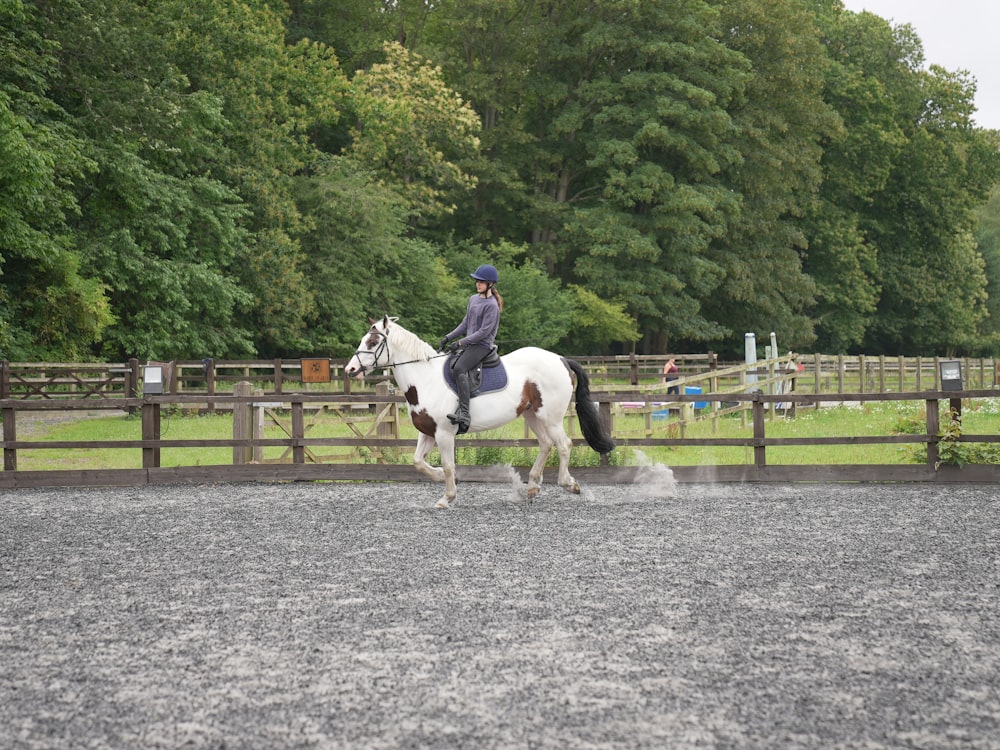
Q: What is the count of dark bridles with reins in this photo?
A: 1